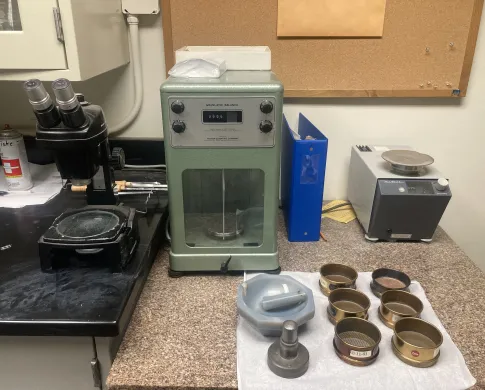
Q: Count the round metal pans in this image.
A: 6